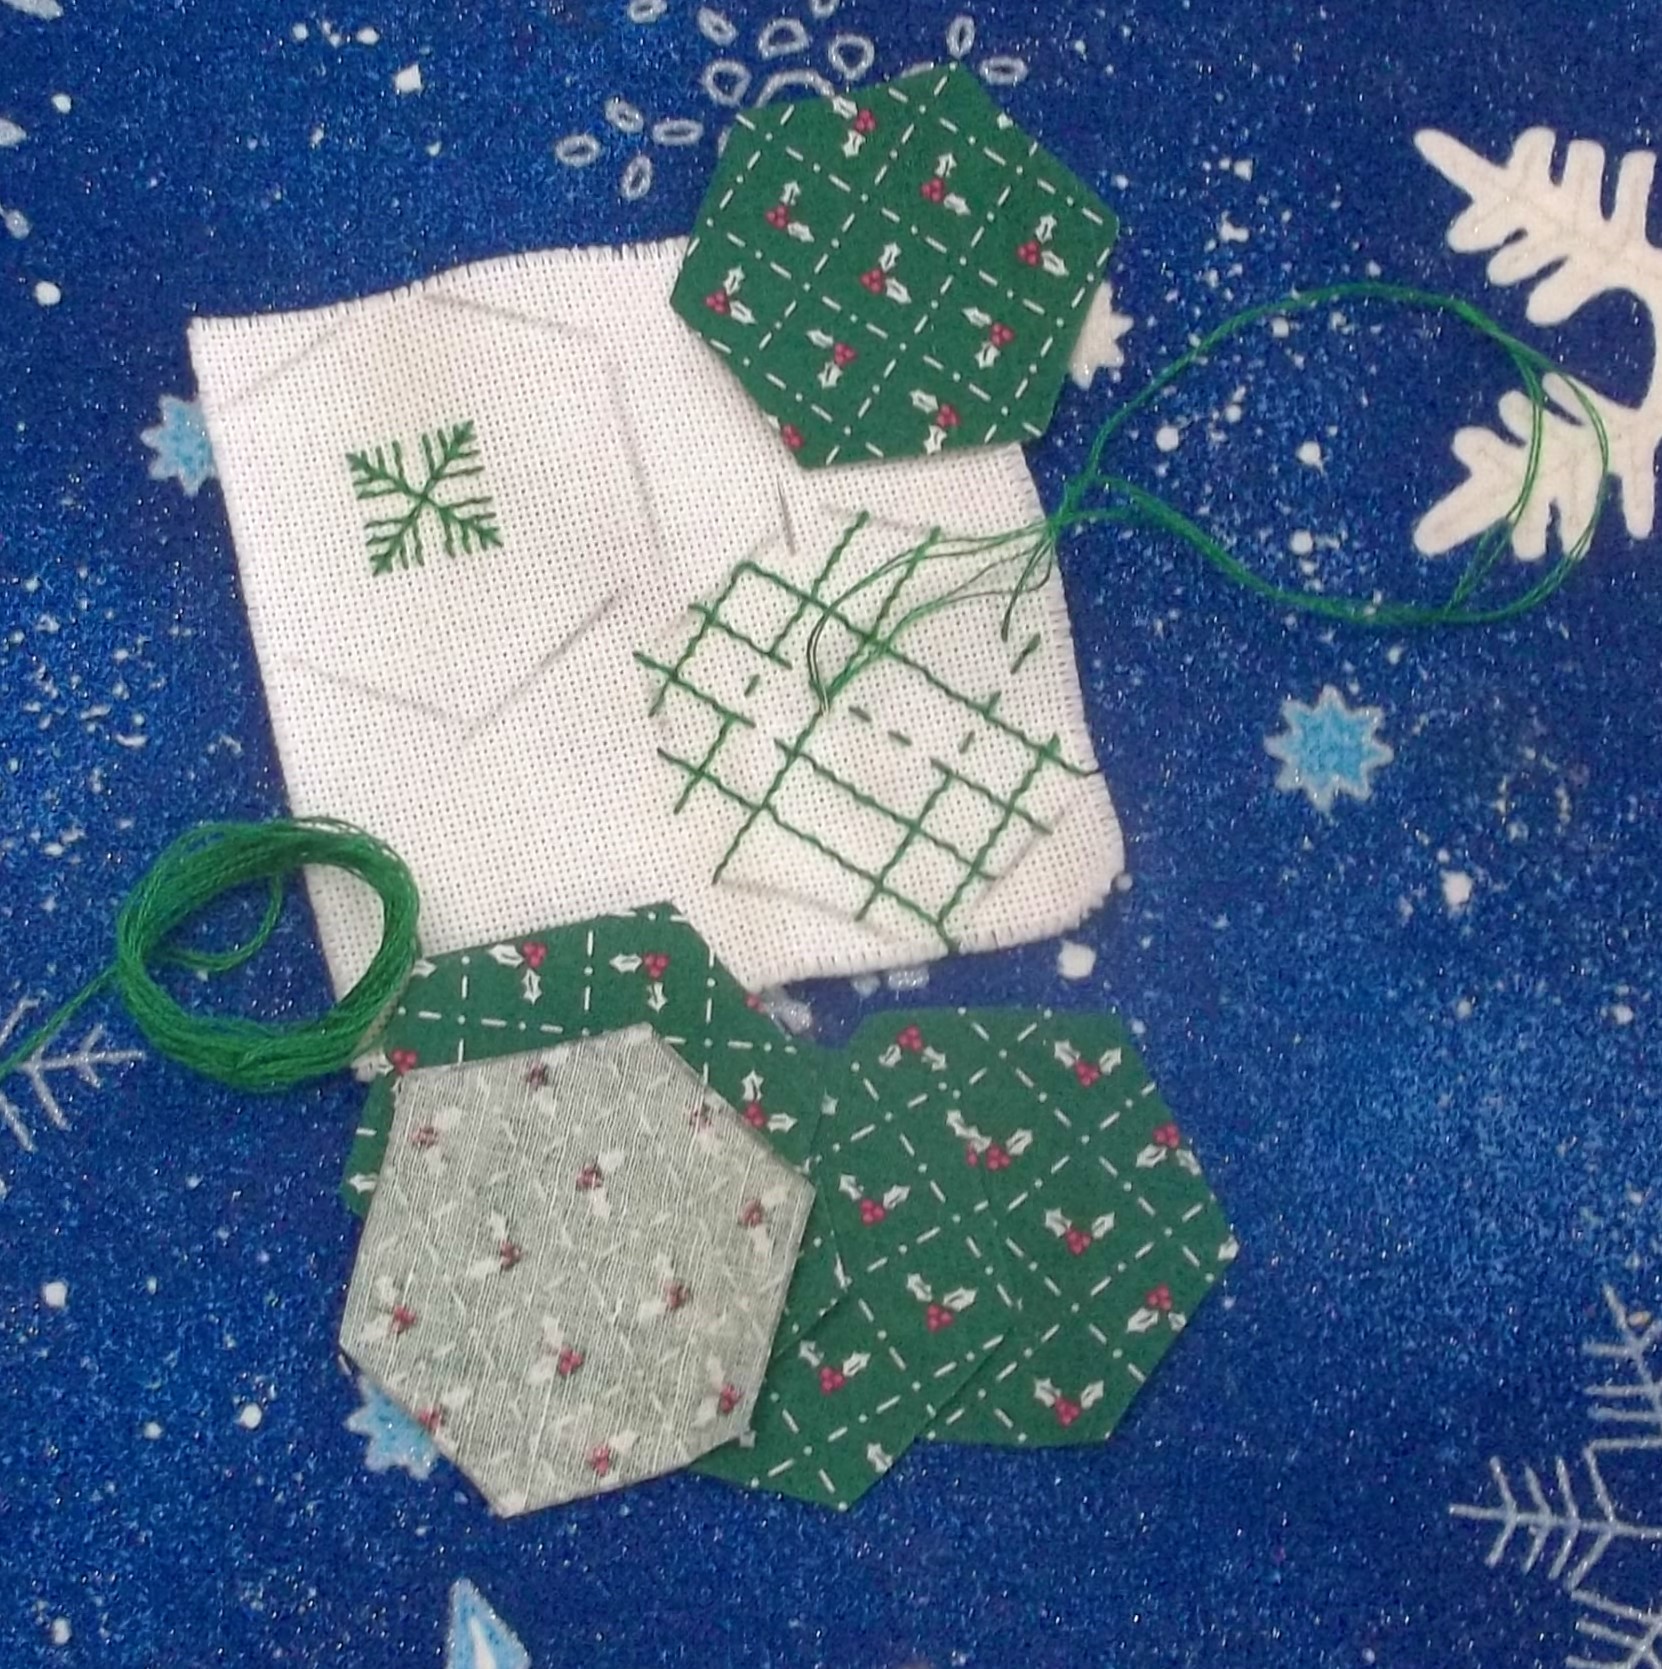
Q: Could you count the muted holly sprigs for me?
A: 12